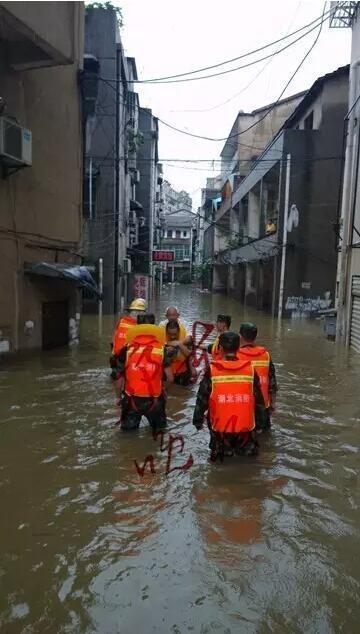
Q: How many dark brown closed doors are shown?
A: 1